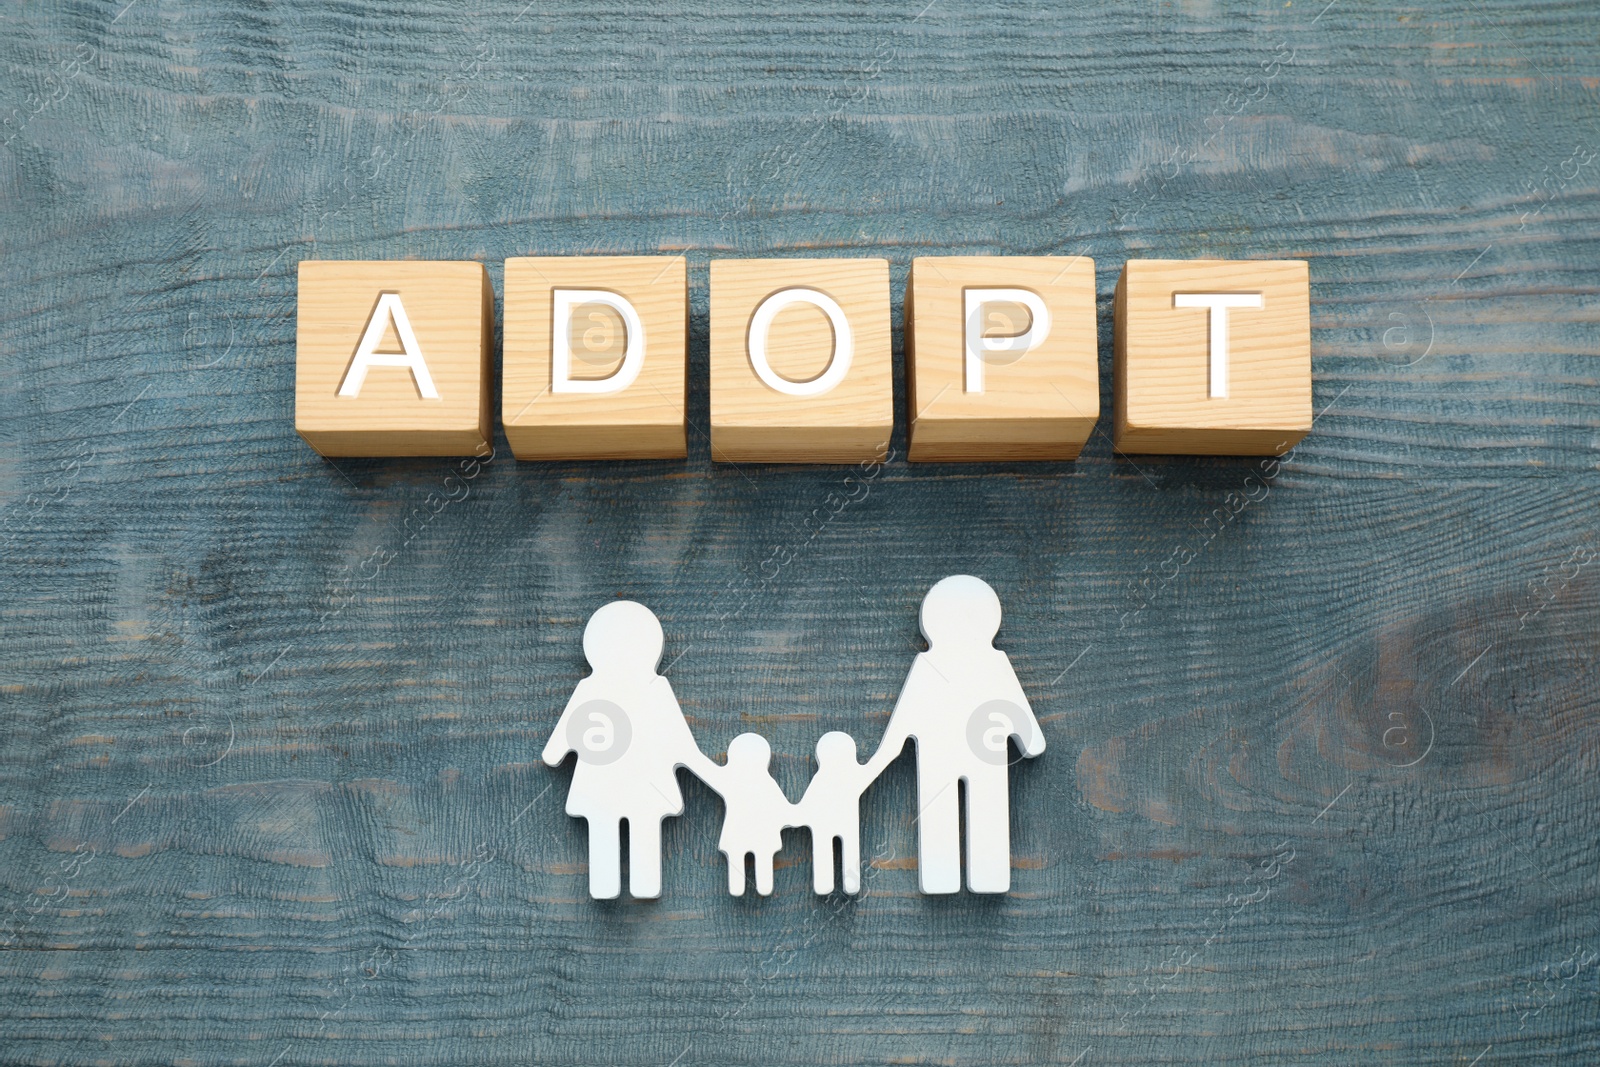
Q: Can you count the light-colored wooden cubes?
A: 5